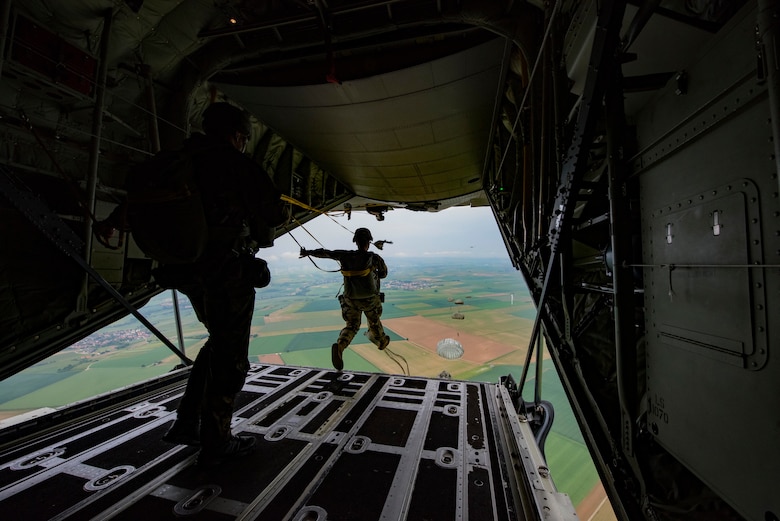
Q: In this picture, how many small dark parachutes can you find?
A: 4